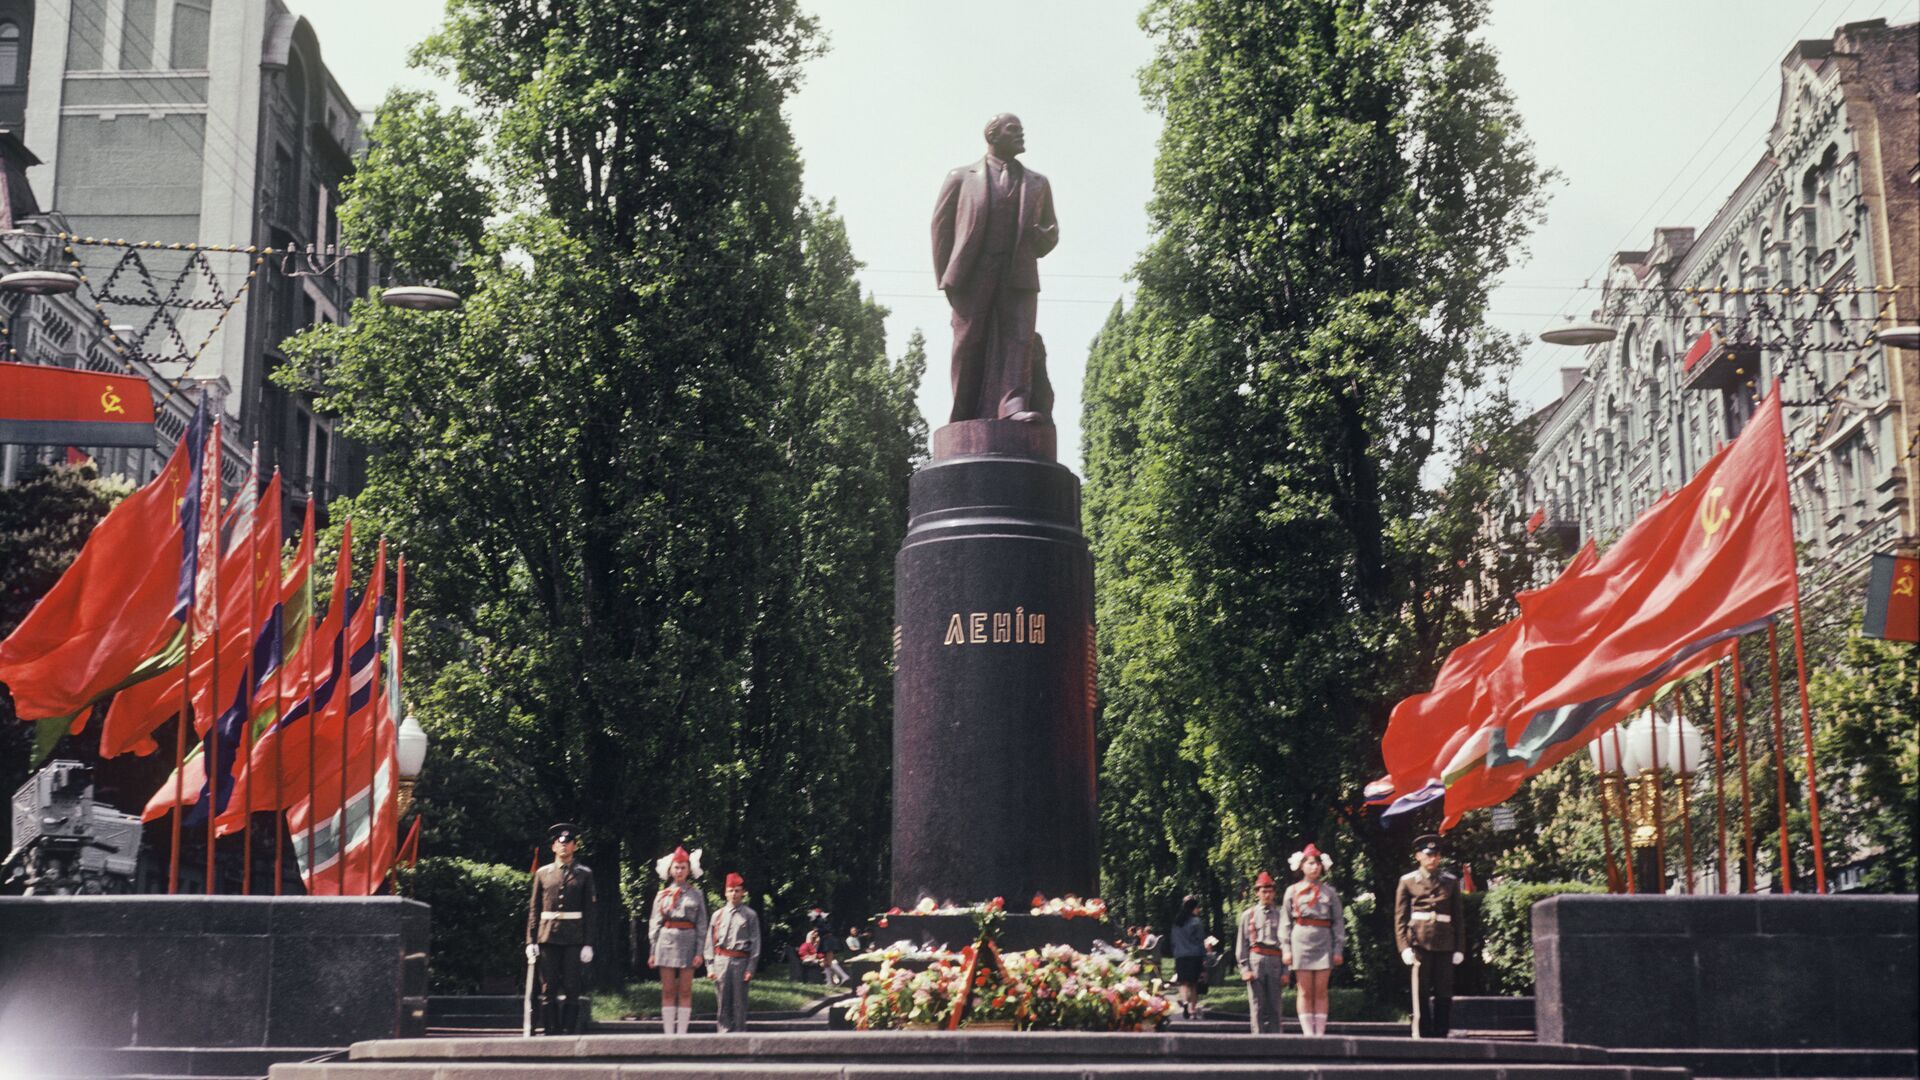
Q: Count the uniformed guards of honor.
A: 6